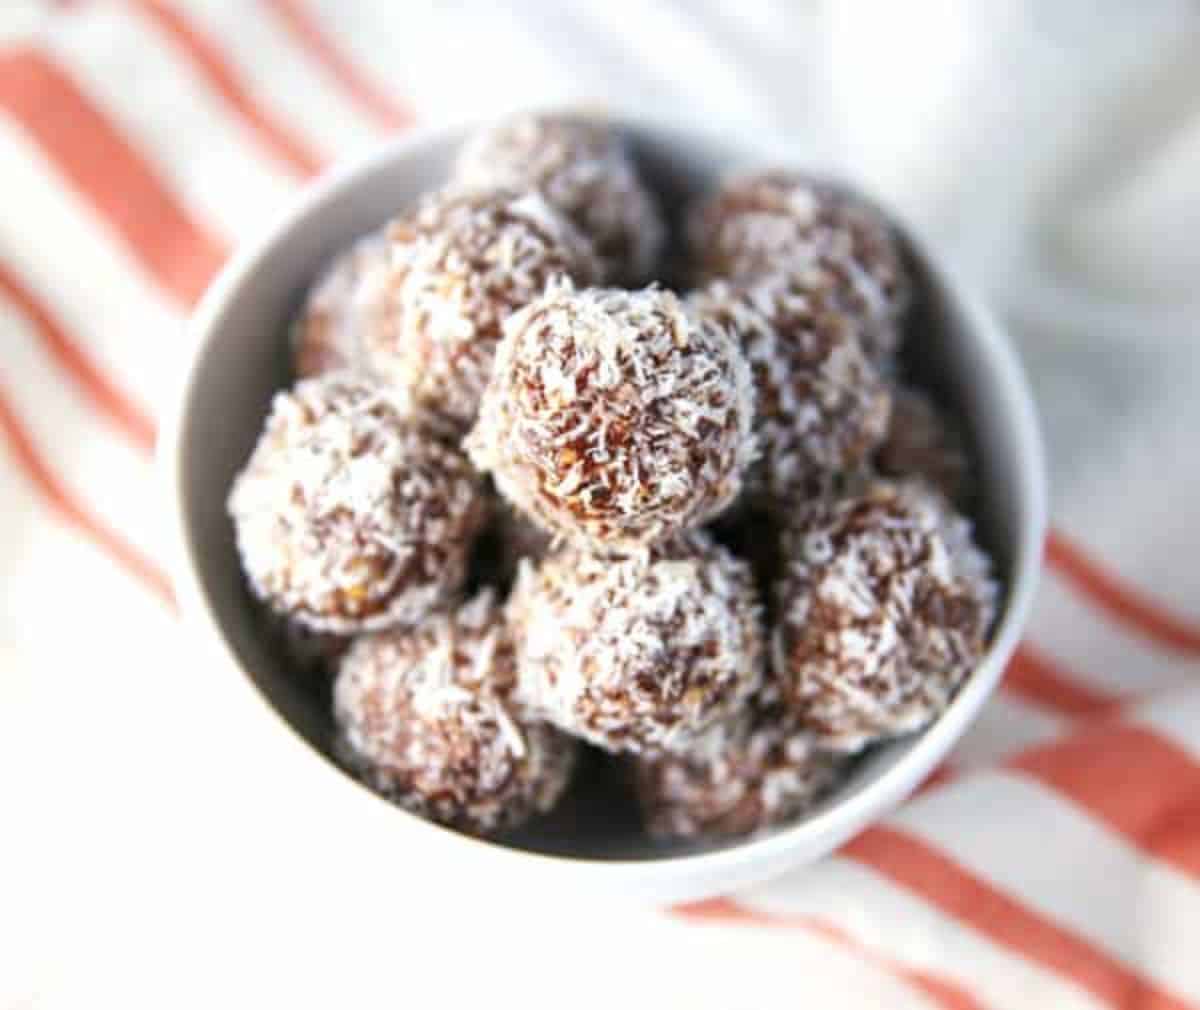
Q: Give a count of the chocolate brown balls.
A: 12